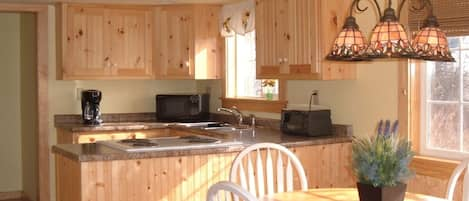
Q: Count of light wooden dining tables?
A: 1